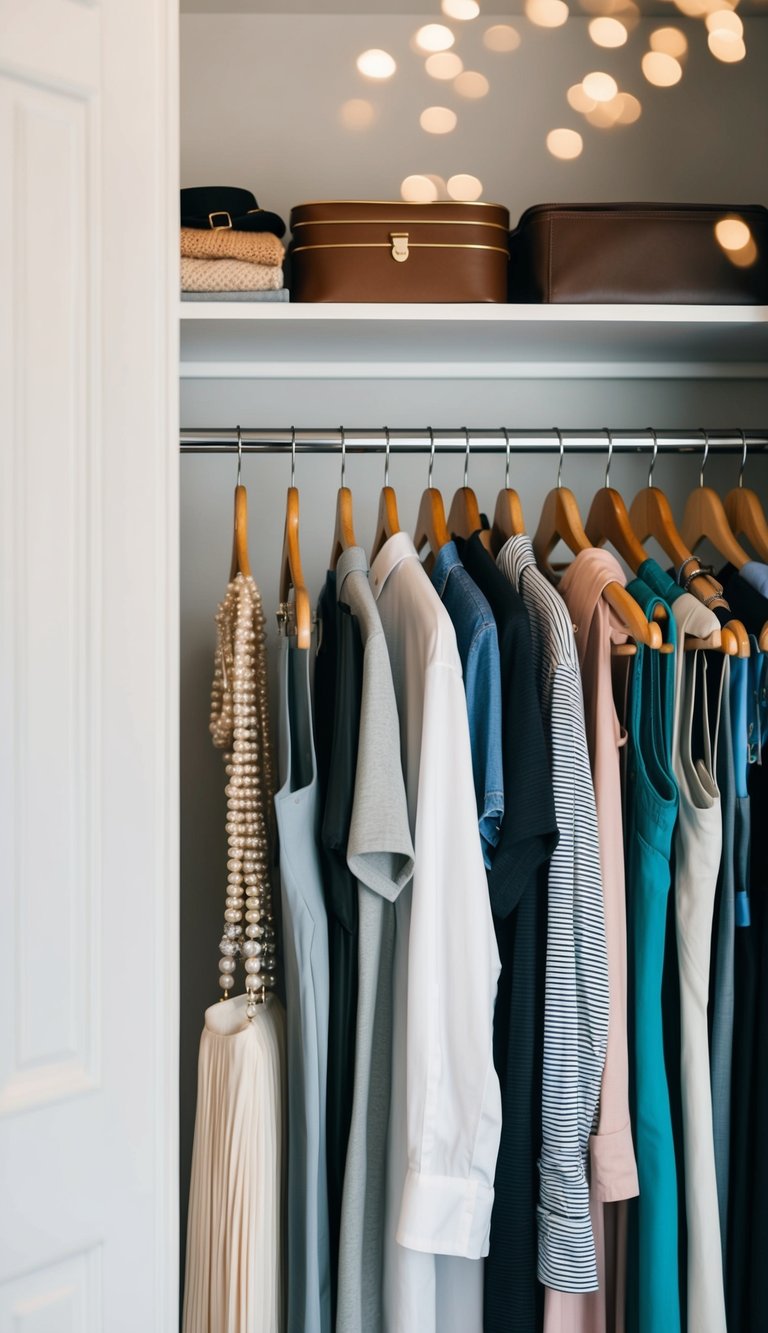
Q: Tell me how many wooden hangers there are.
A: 12